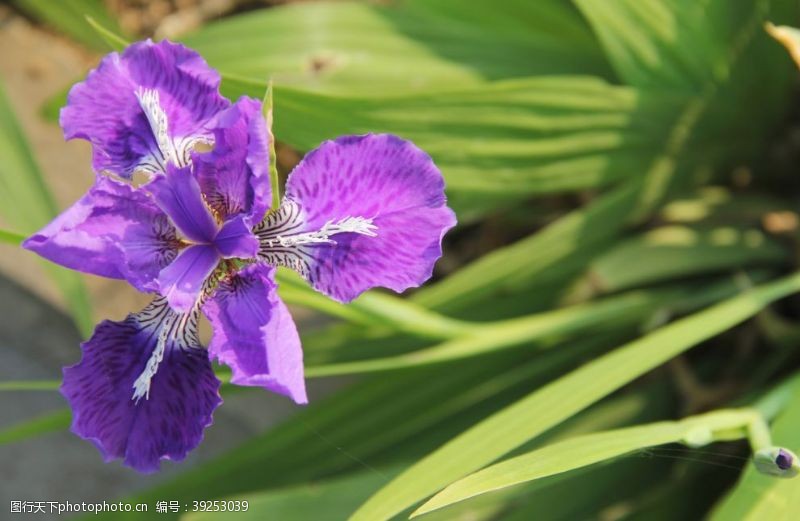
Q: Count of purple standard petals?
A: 3